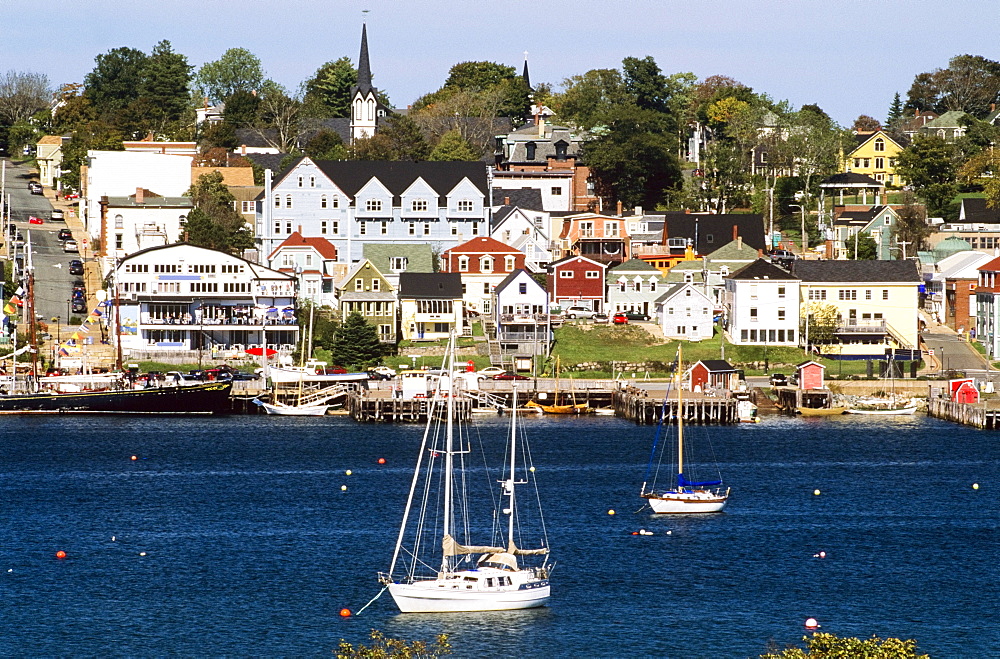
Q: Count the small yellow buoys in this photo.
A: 6